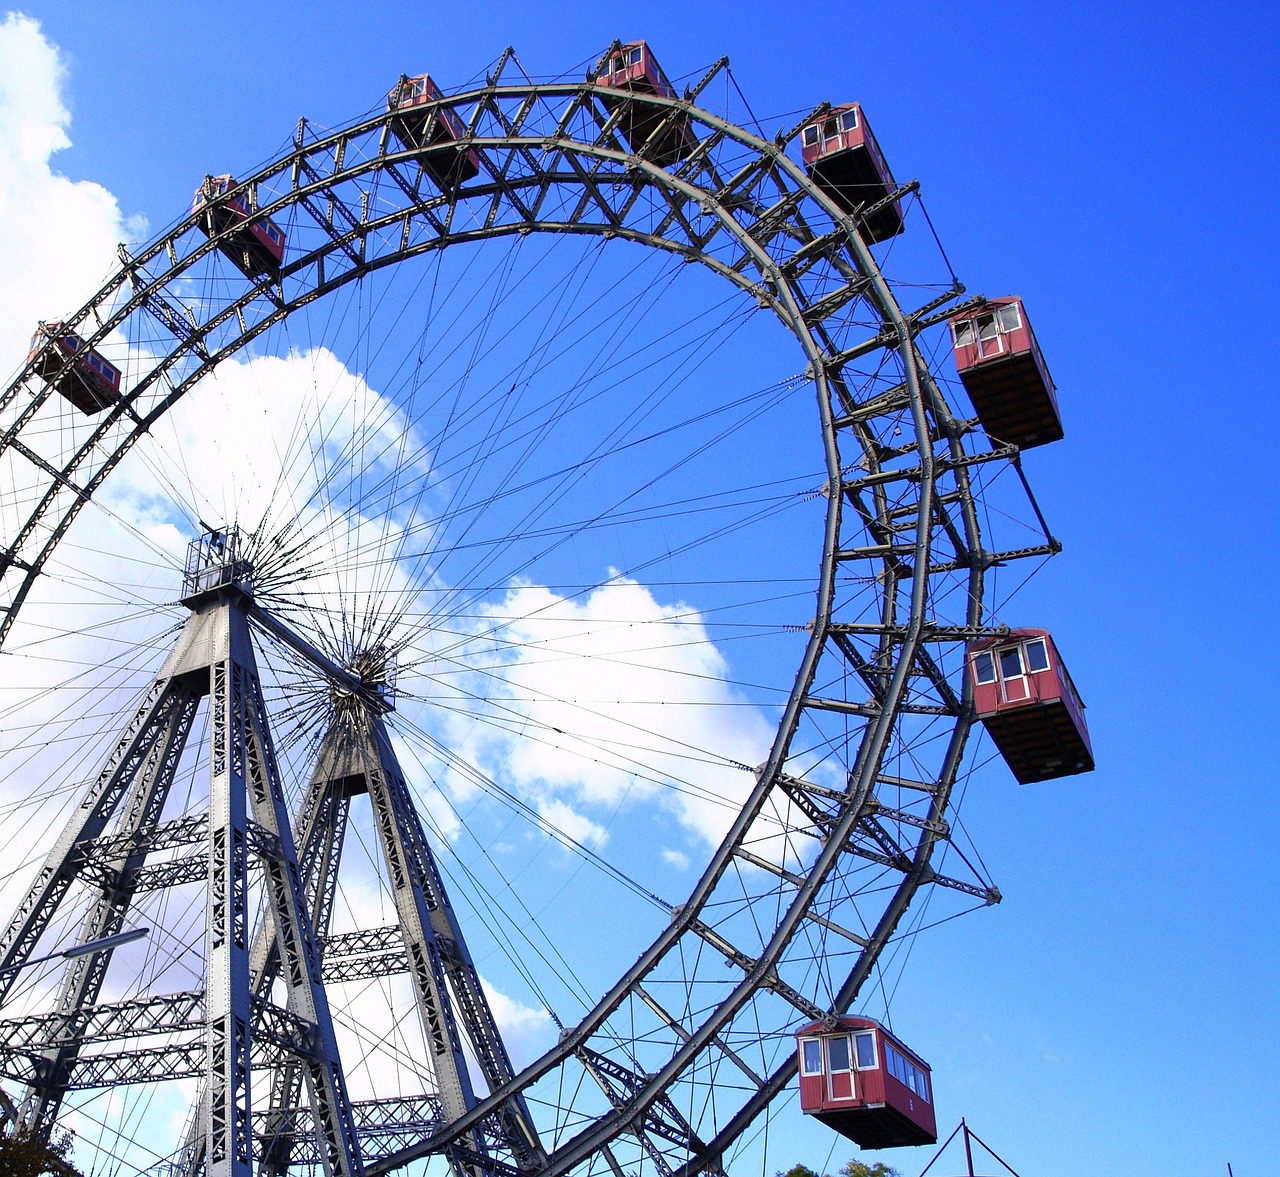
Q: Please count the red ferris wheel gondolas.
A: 8